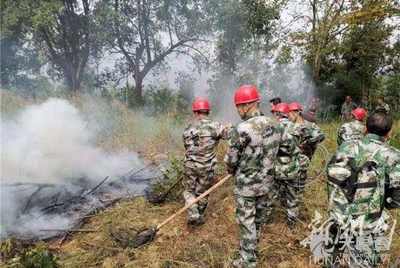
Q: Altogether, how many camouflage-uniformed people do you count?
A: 6